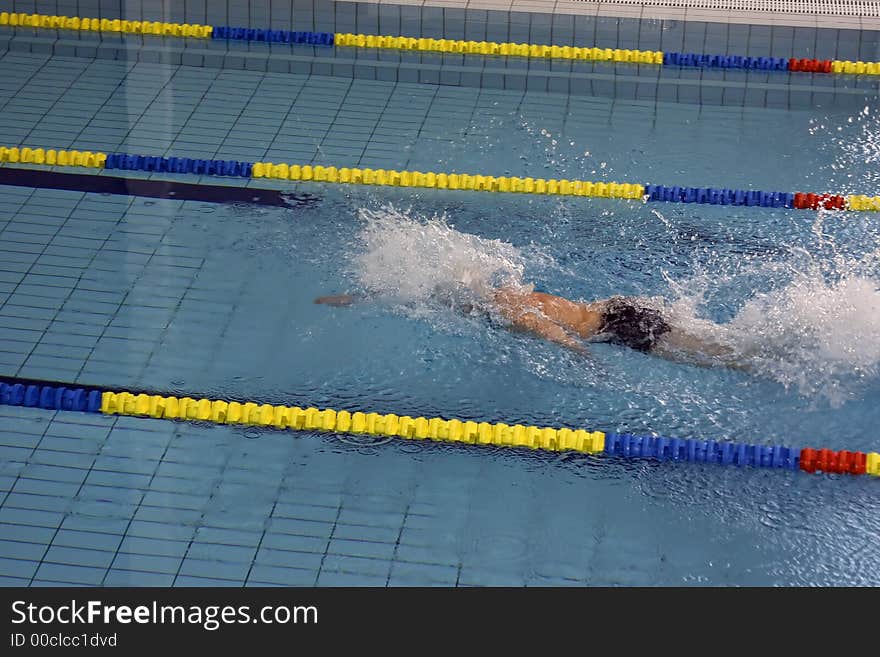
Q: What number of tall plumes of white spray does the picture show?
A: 2